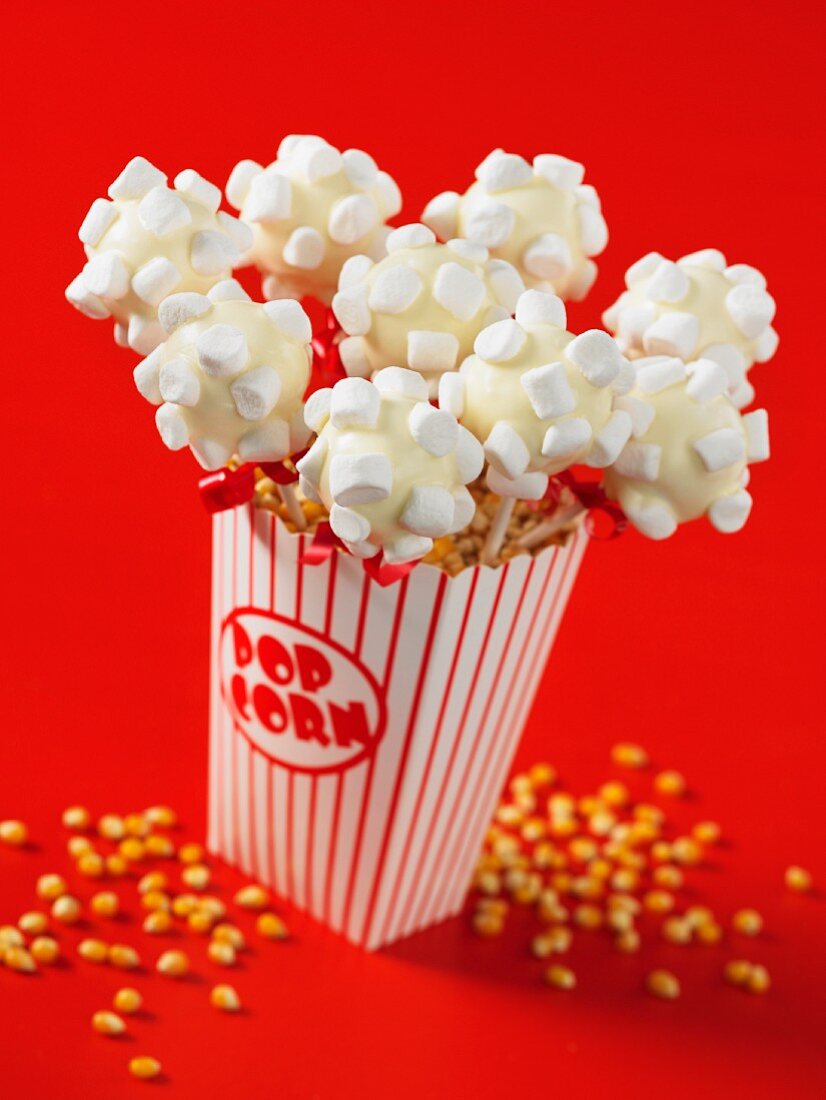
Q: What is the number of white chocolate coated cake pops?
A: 9